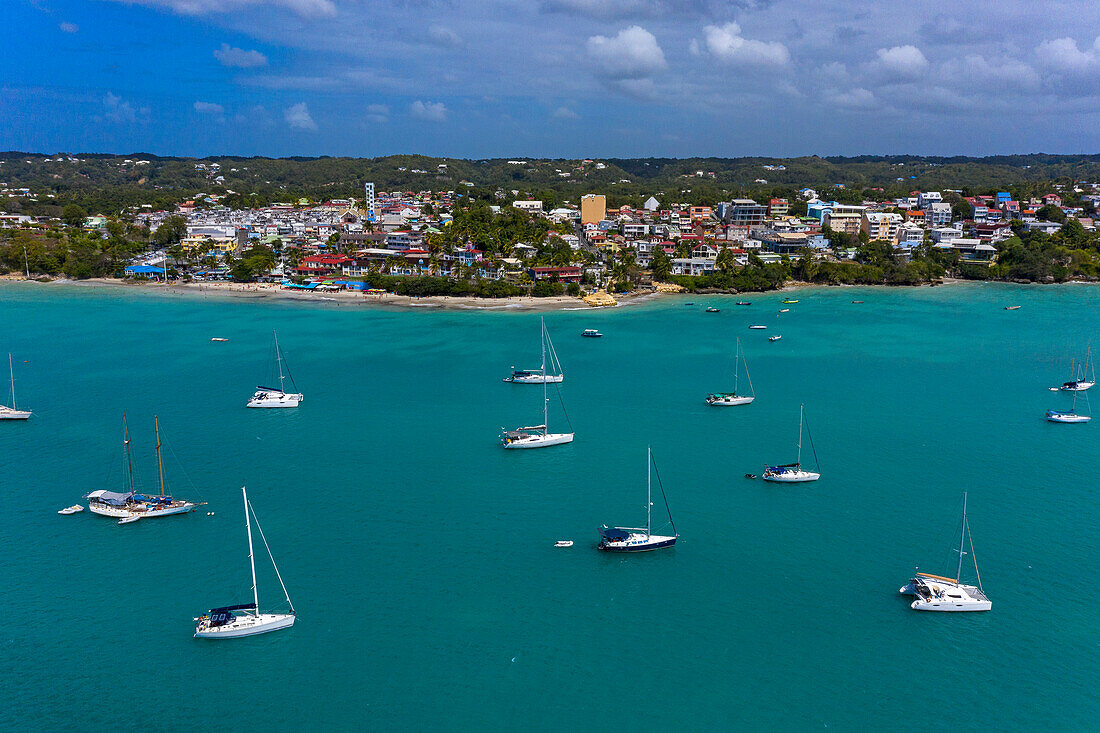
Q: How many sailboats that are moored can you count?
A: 12